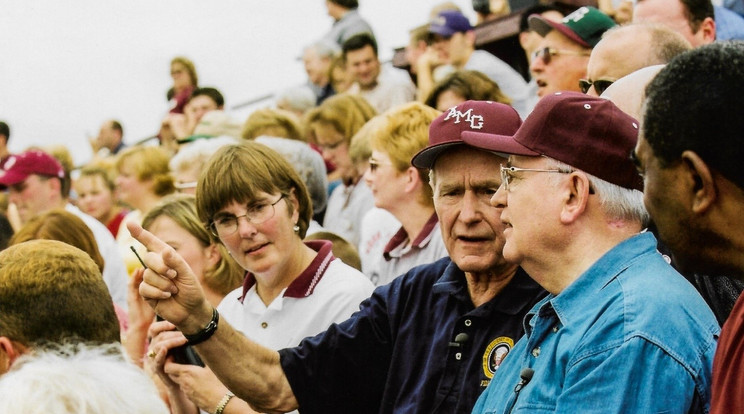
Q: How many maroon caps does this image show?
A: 3